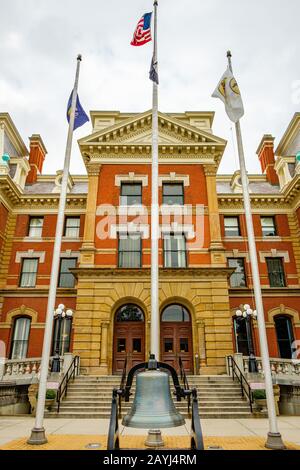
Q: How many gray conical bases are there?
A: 3